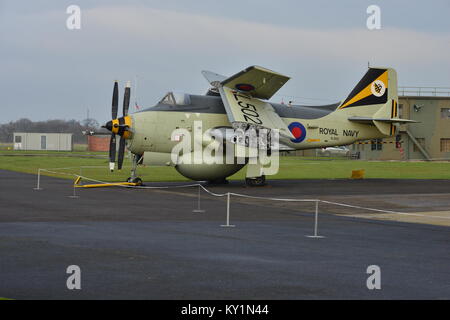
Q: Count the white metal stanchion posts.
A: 5